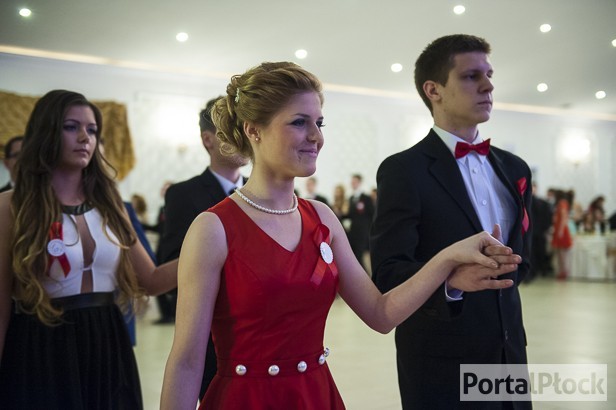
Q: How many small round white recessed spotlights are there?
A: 9